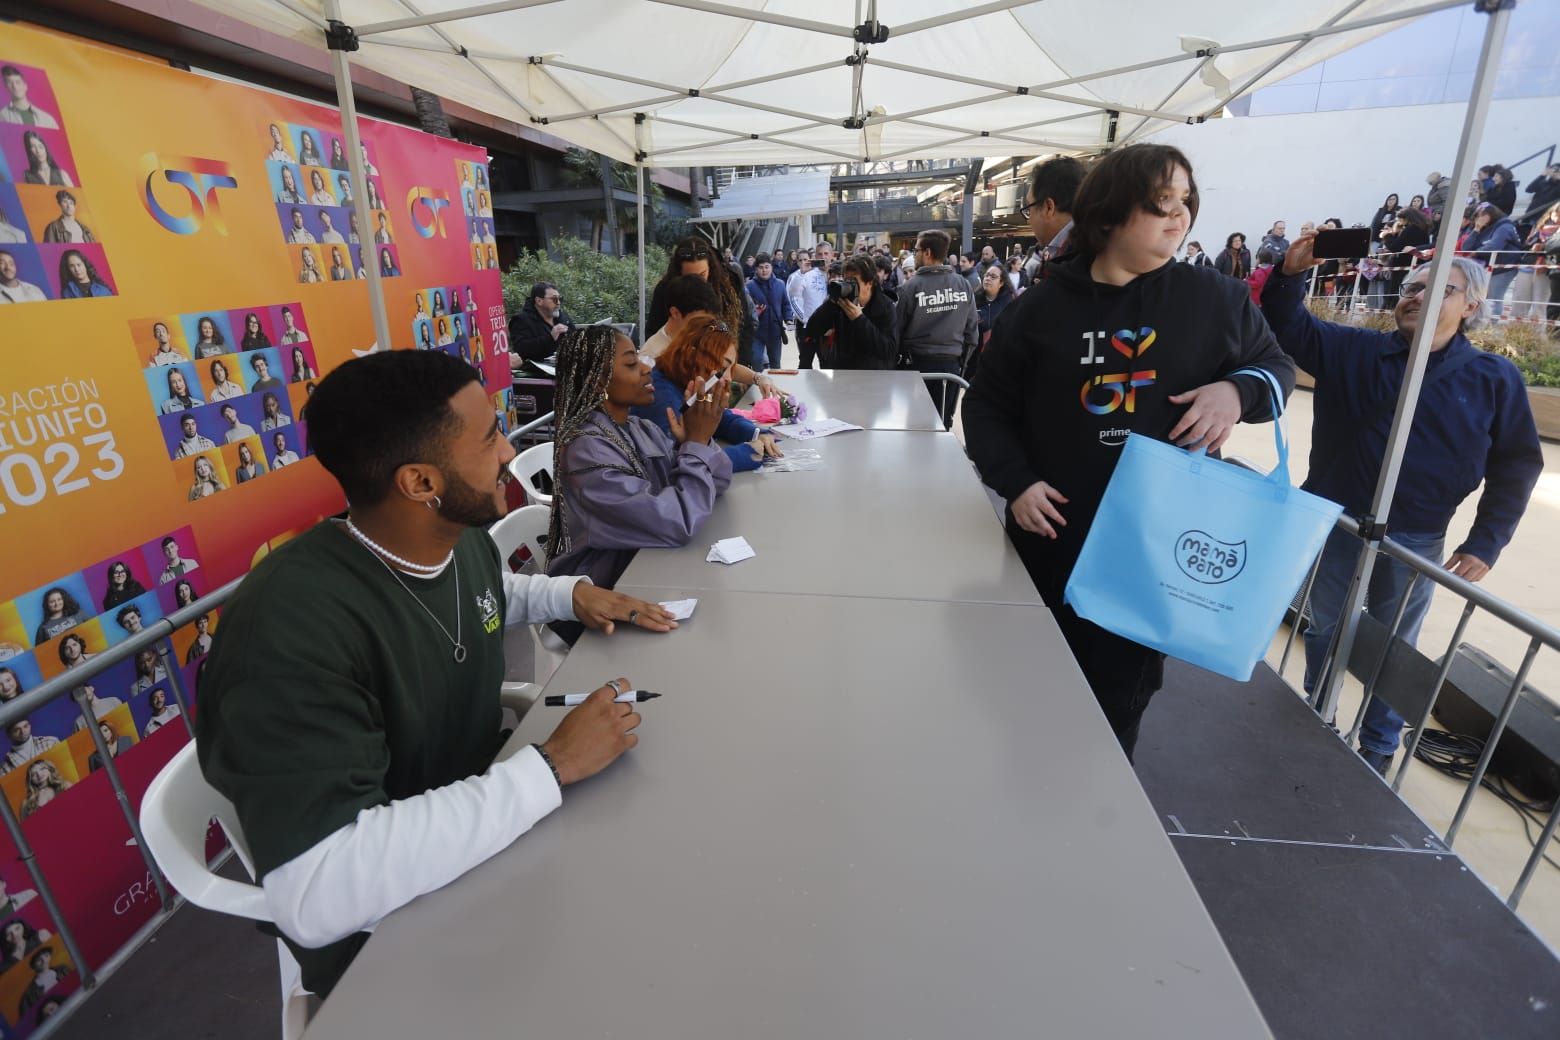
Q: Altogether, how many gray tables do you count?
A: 3